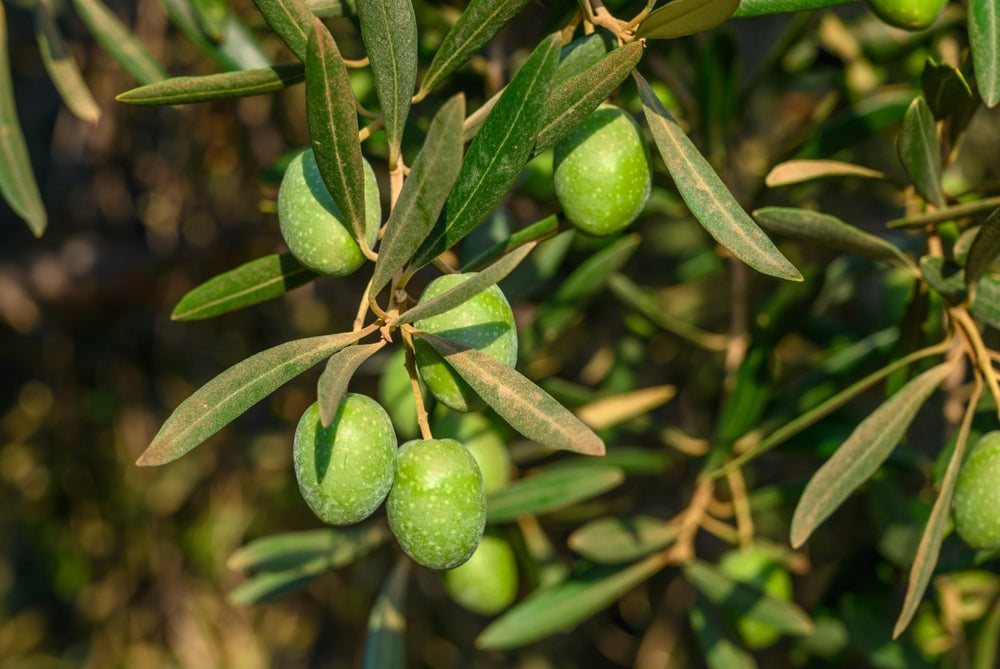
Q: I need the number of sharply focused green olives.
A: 5